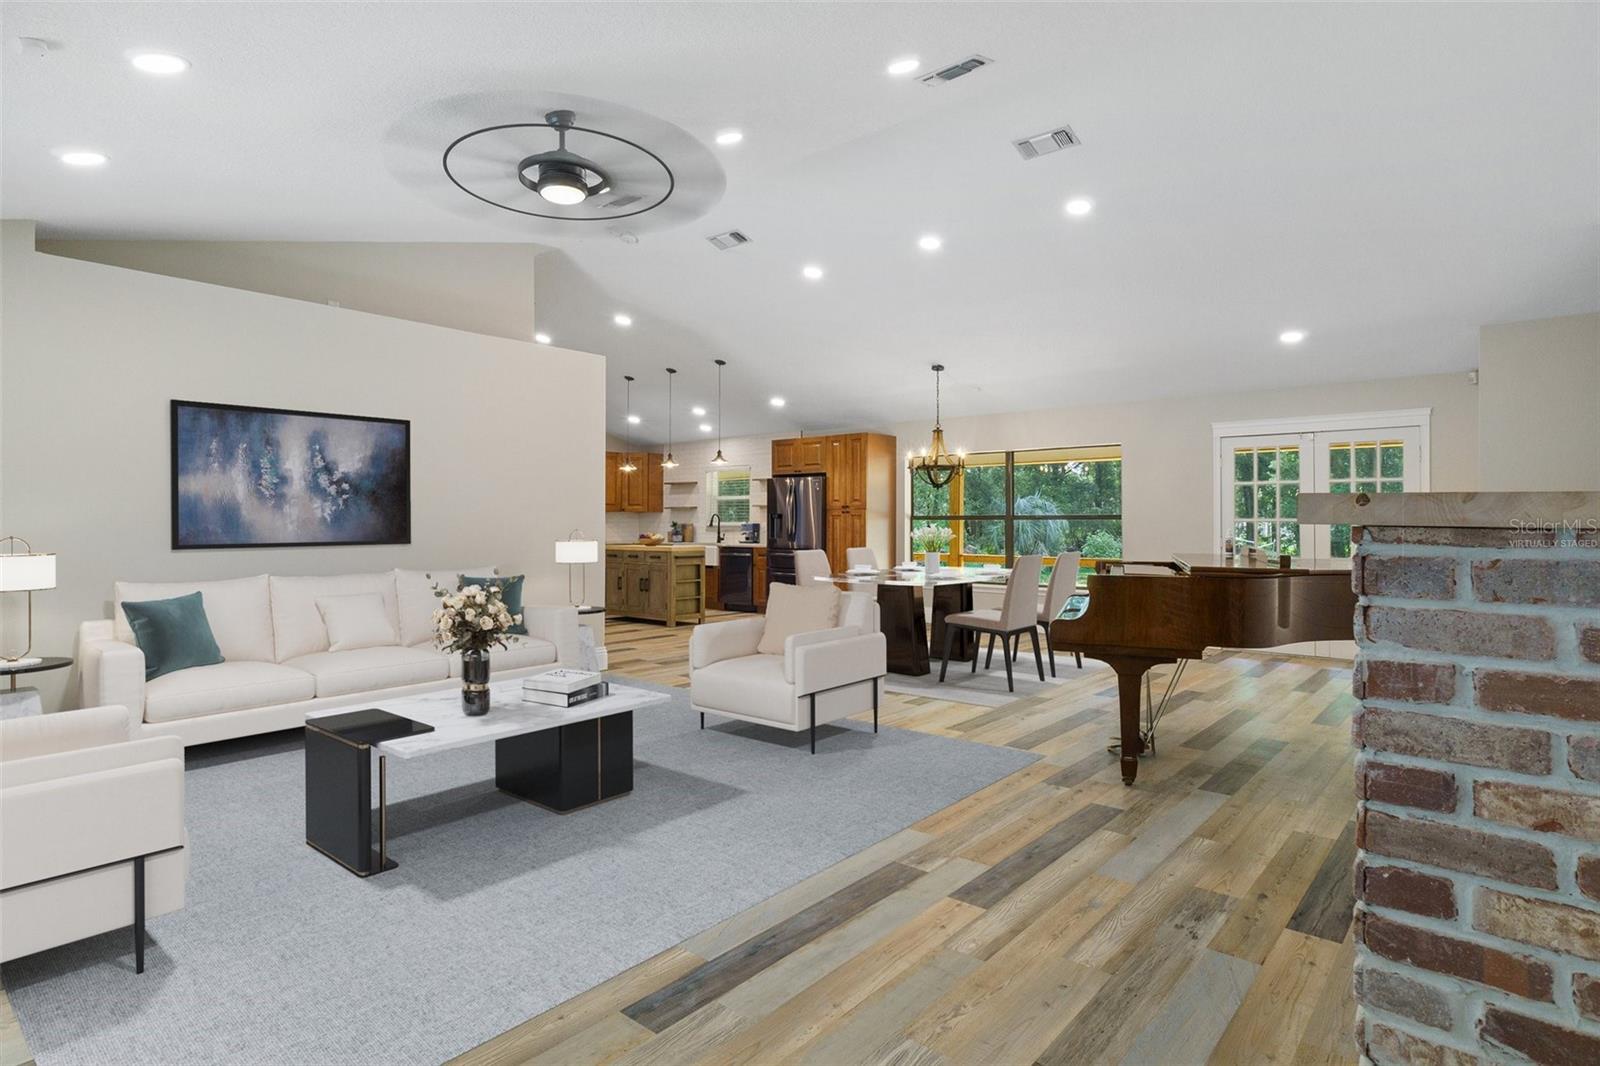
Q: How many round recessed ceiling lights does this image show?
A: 14